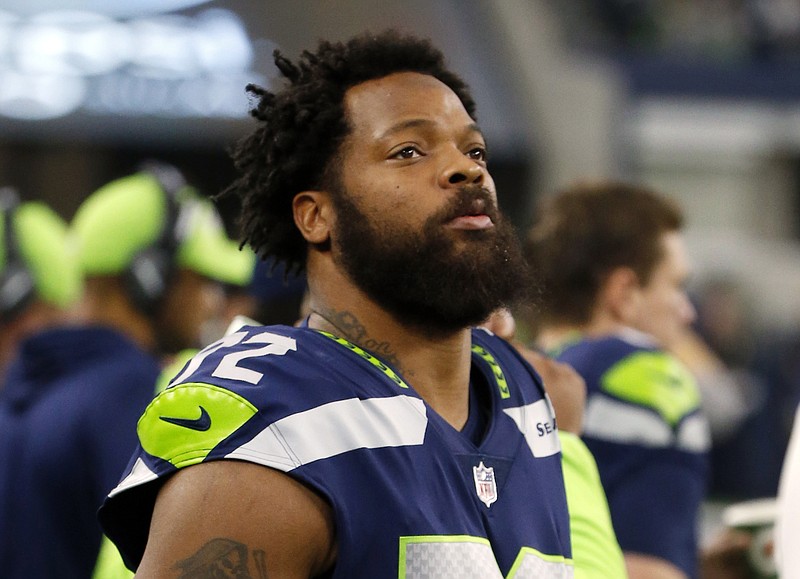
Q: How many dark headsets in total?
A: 2